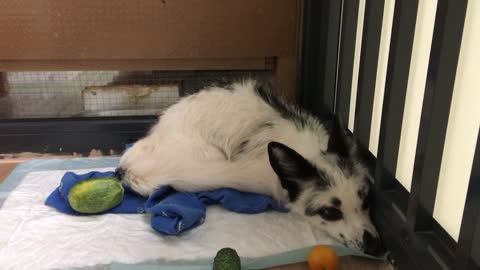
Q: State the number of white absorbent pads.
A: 1